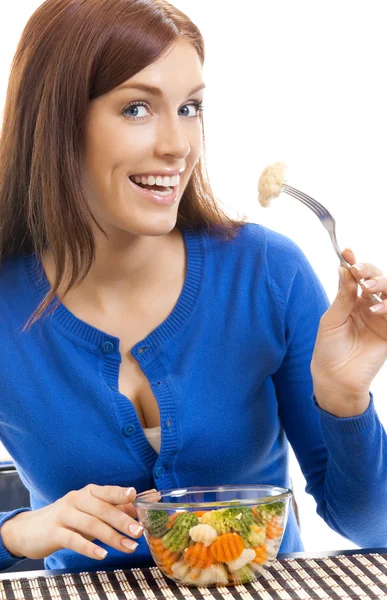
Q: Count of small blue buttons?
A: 3